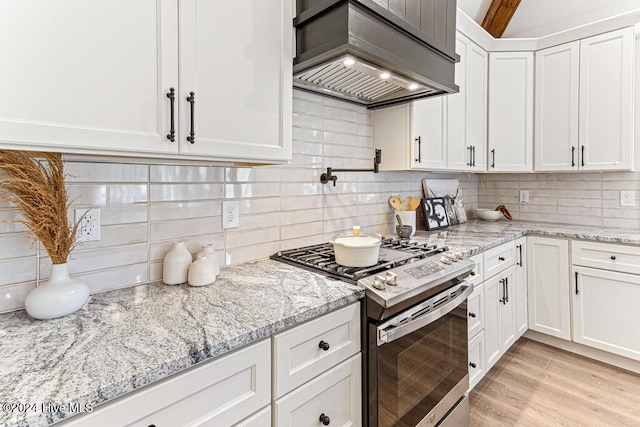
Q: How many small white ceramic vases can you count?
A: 3